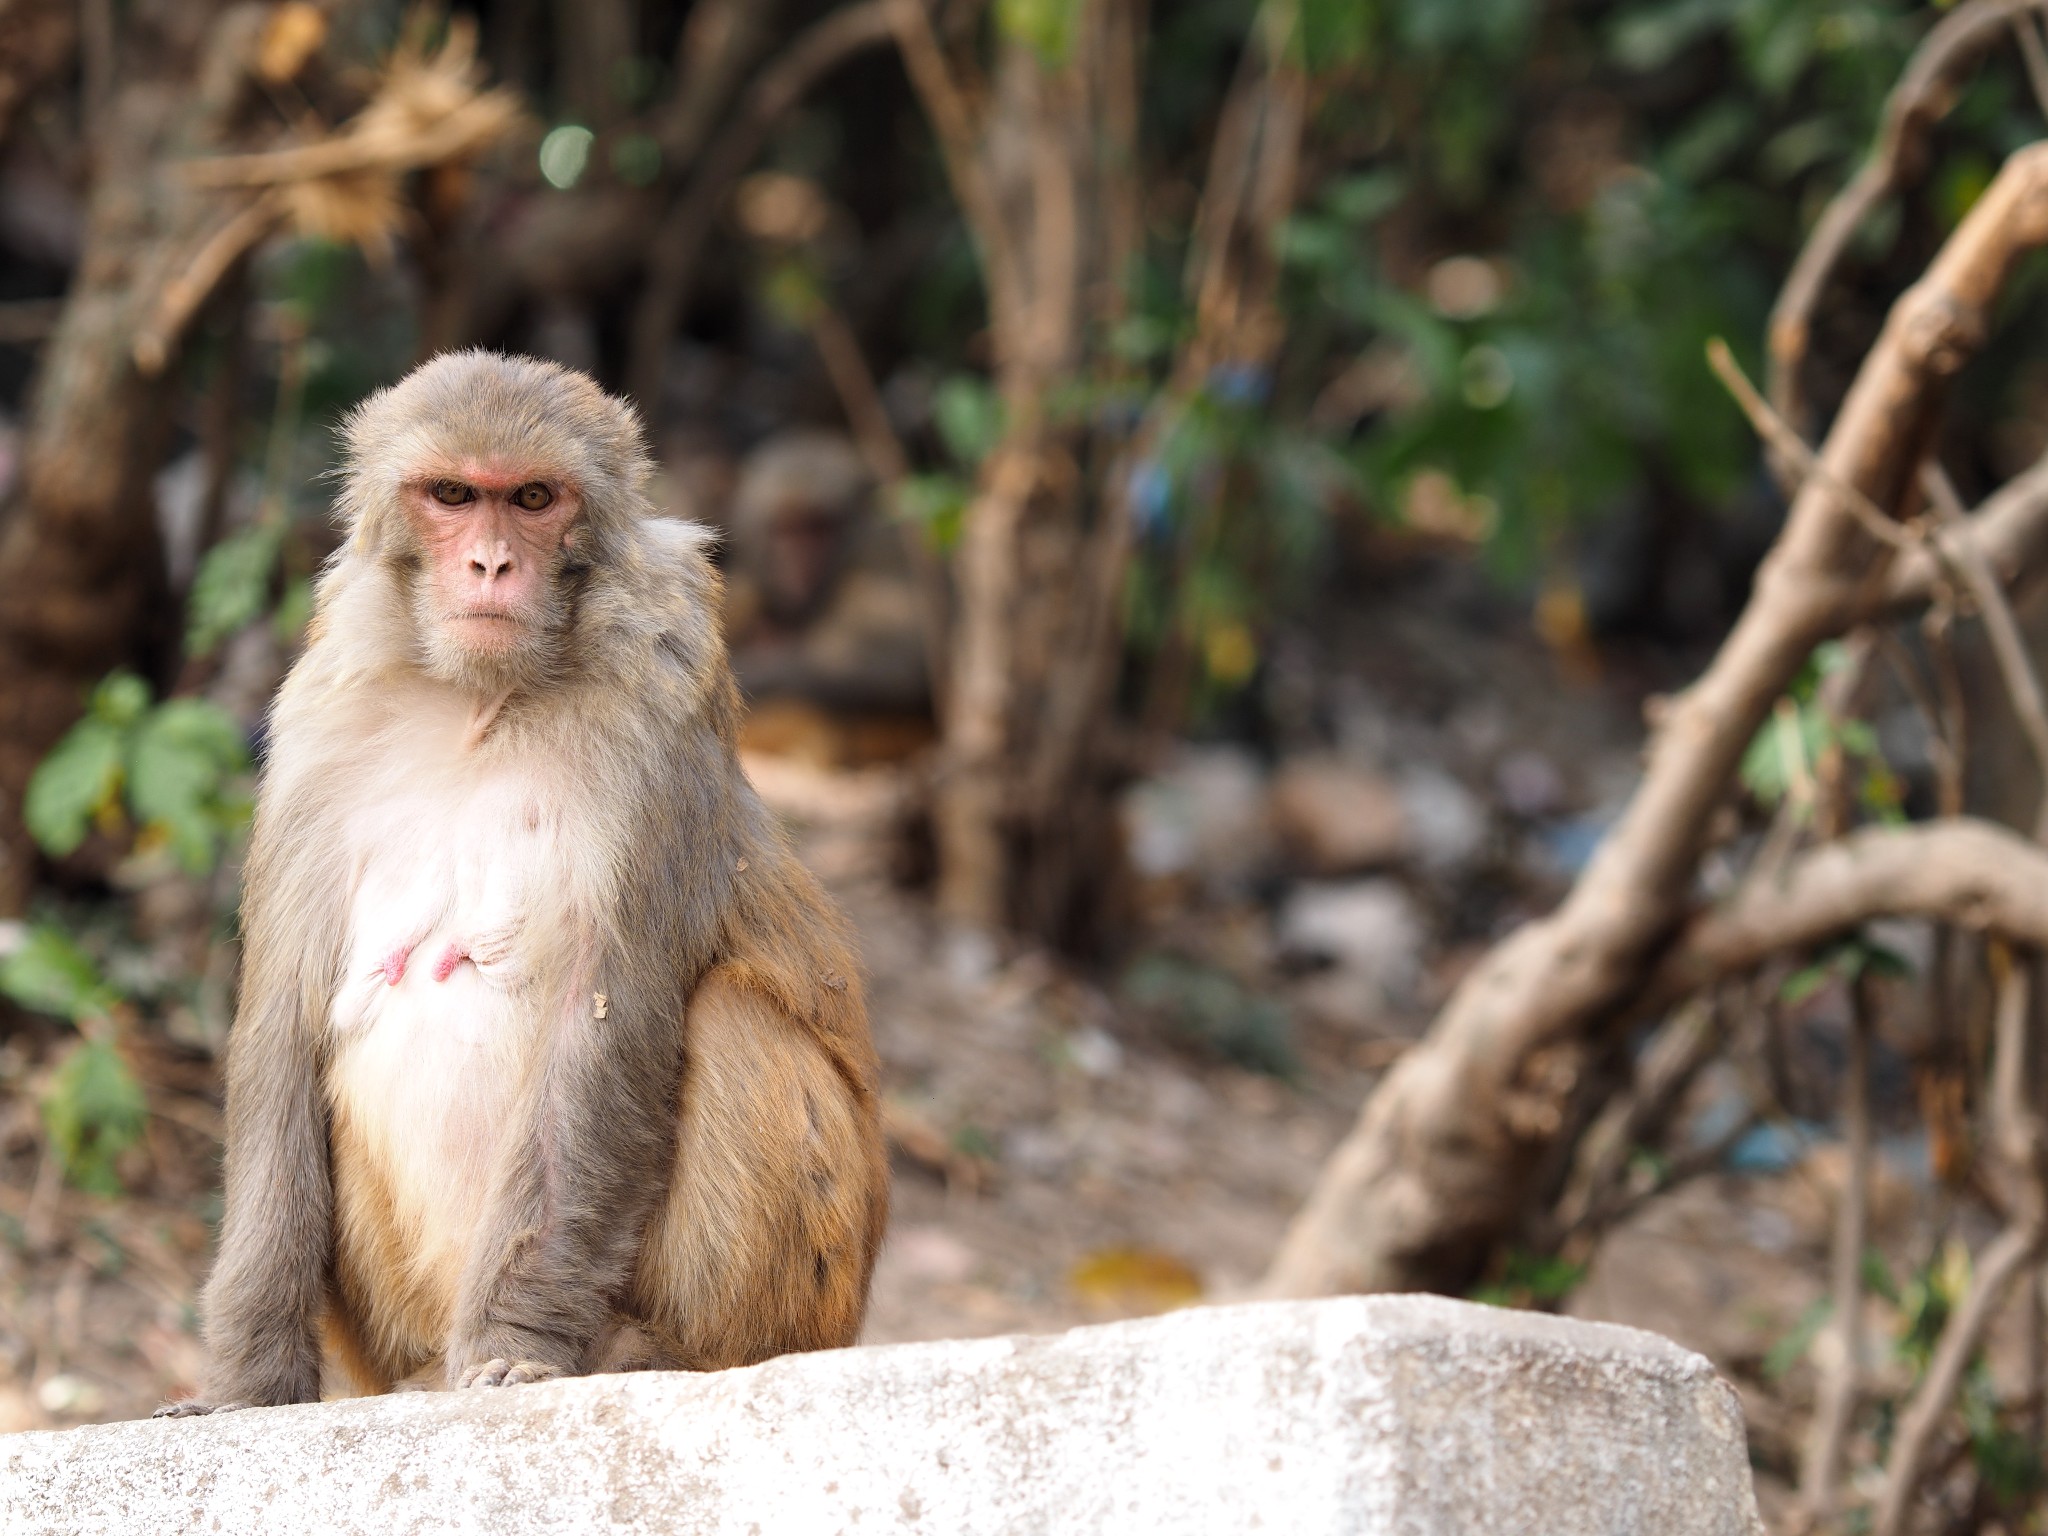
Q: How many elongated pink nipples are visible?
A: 2